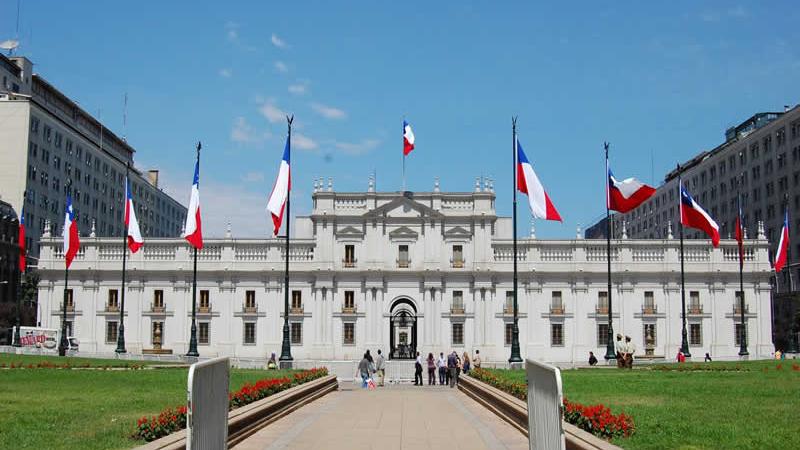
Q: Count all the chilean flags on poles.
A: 11